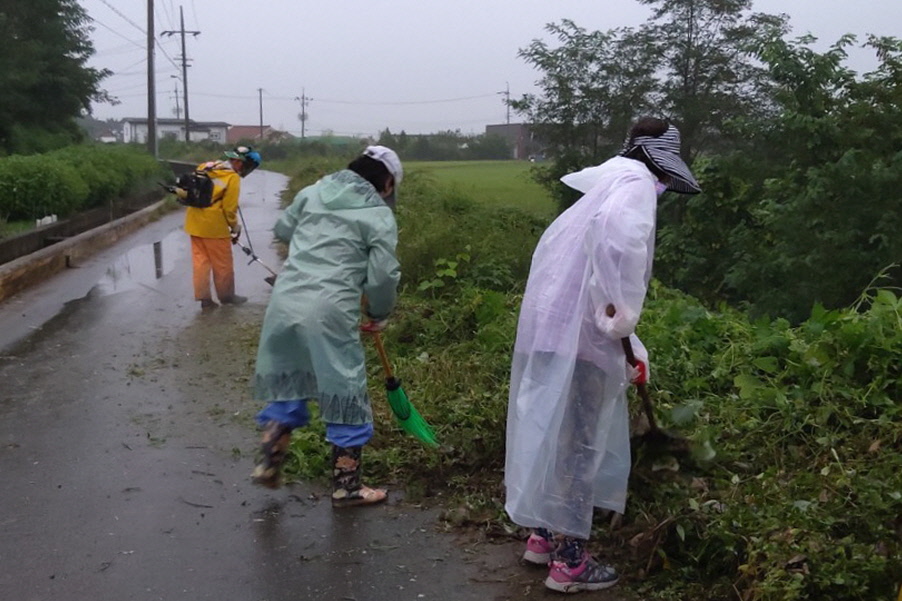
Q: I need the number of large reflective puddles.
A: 1